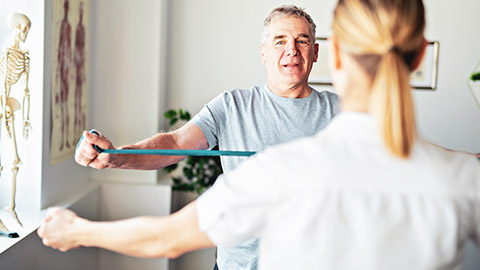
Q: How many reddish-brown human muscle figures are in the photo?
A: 2